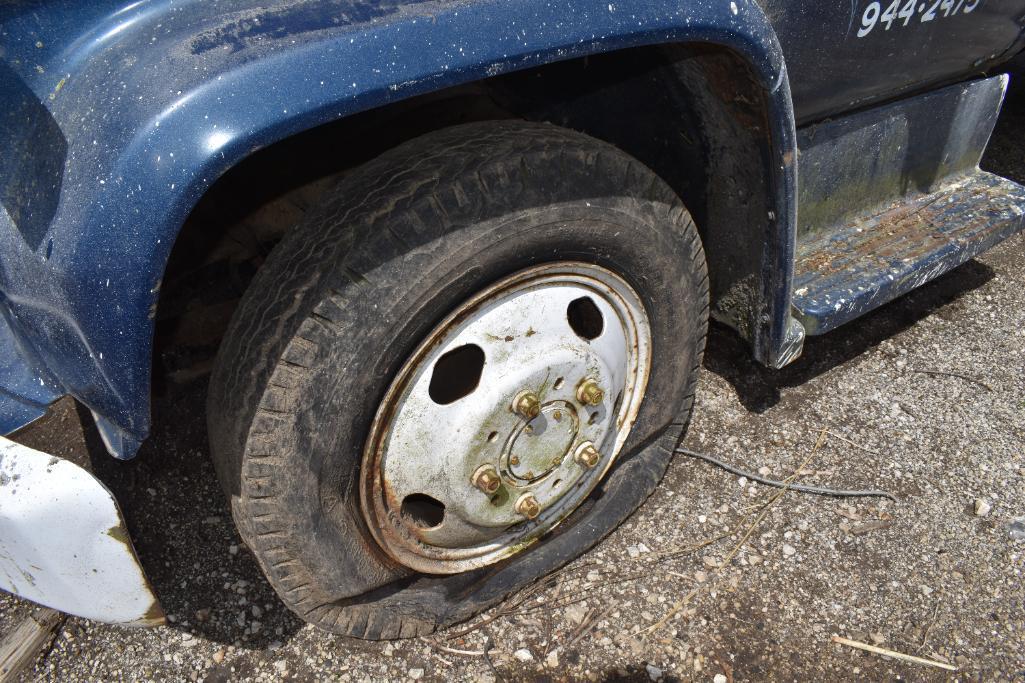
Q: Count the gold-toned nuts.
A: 5